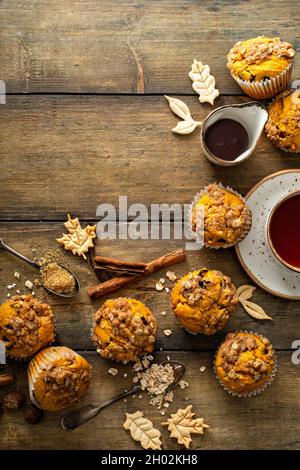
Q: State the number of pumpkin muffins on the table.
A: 8